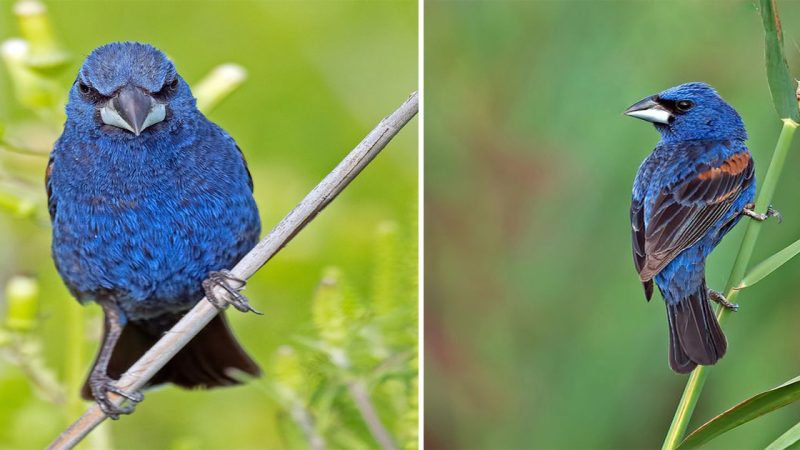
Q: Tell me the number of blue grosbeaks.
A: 2